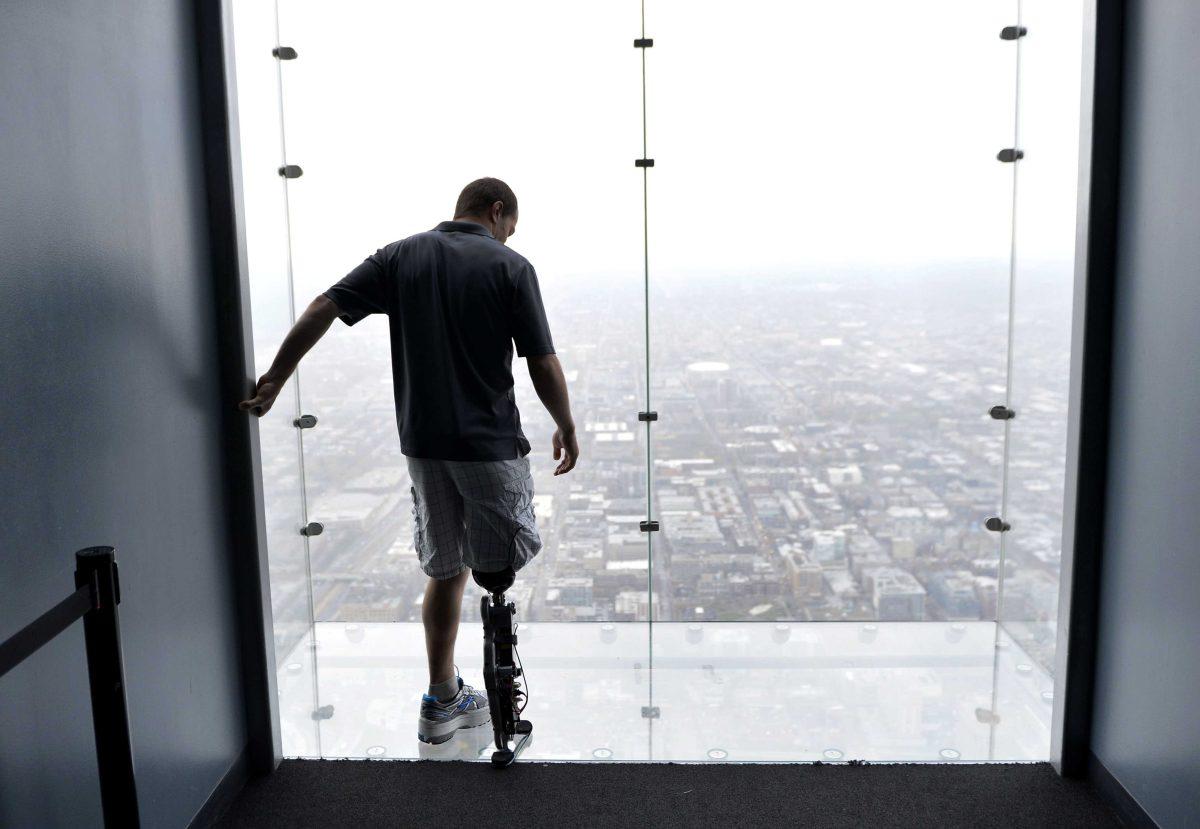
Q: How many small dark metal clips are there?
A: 12